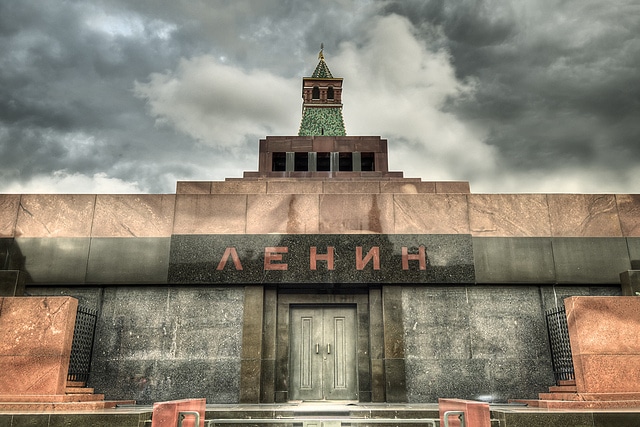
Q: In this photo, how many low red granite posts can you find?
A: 2